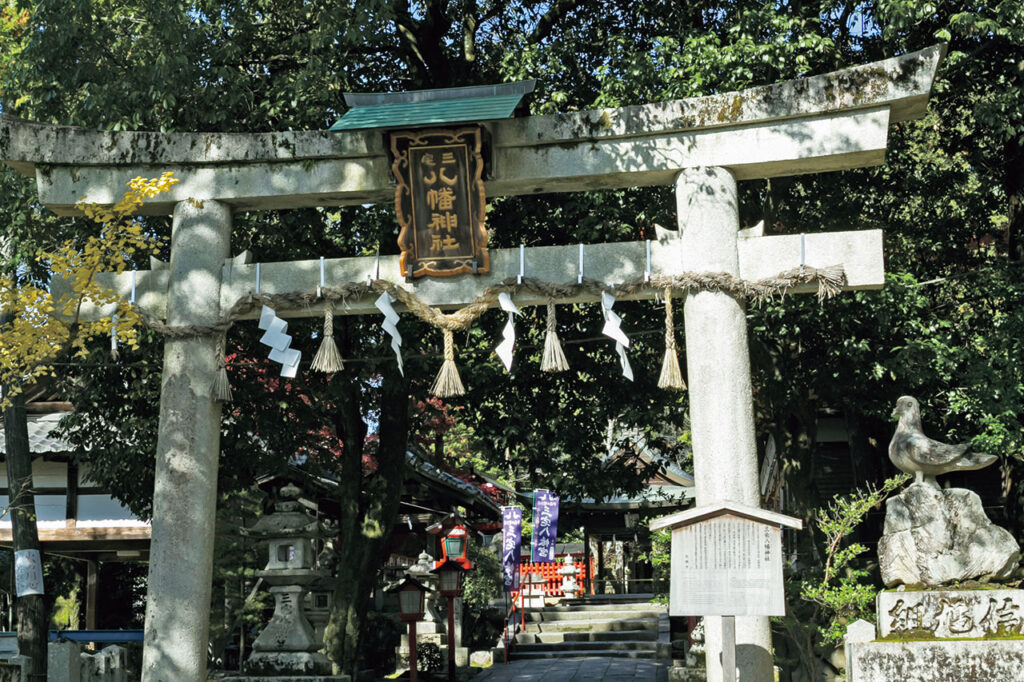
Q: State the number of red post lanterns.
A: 3